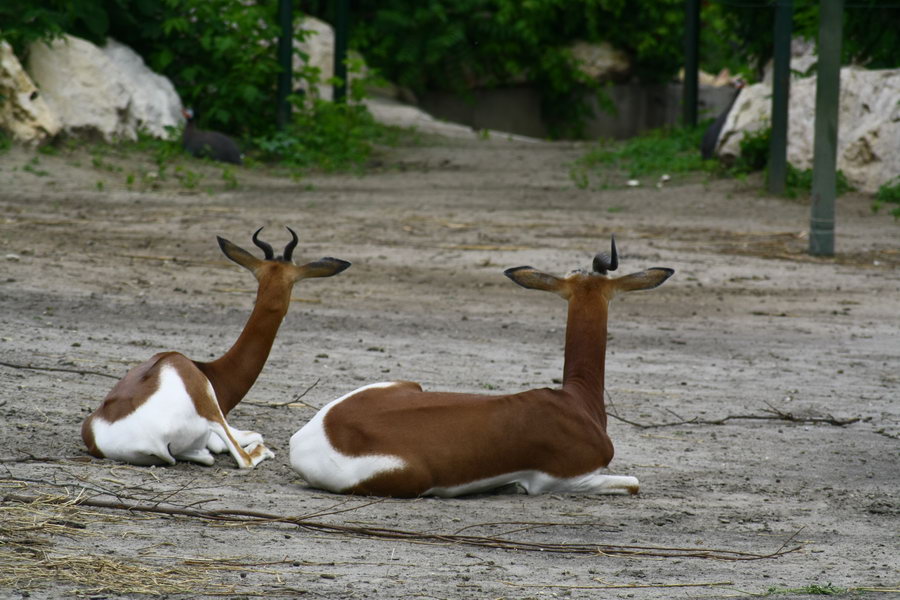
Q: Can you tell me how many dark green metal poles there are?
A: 5